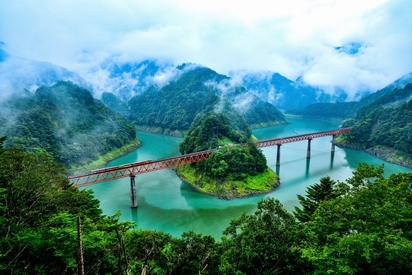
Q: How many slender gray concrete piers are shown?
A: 4